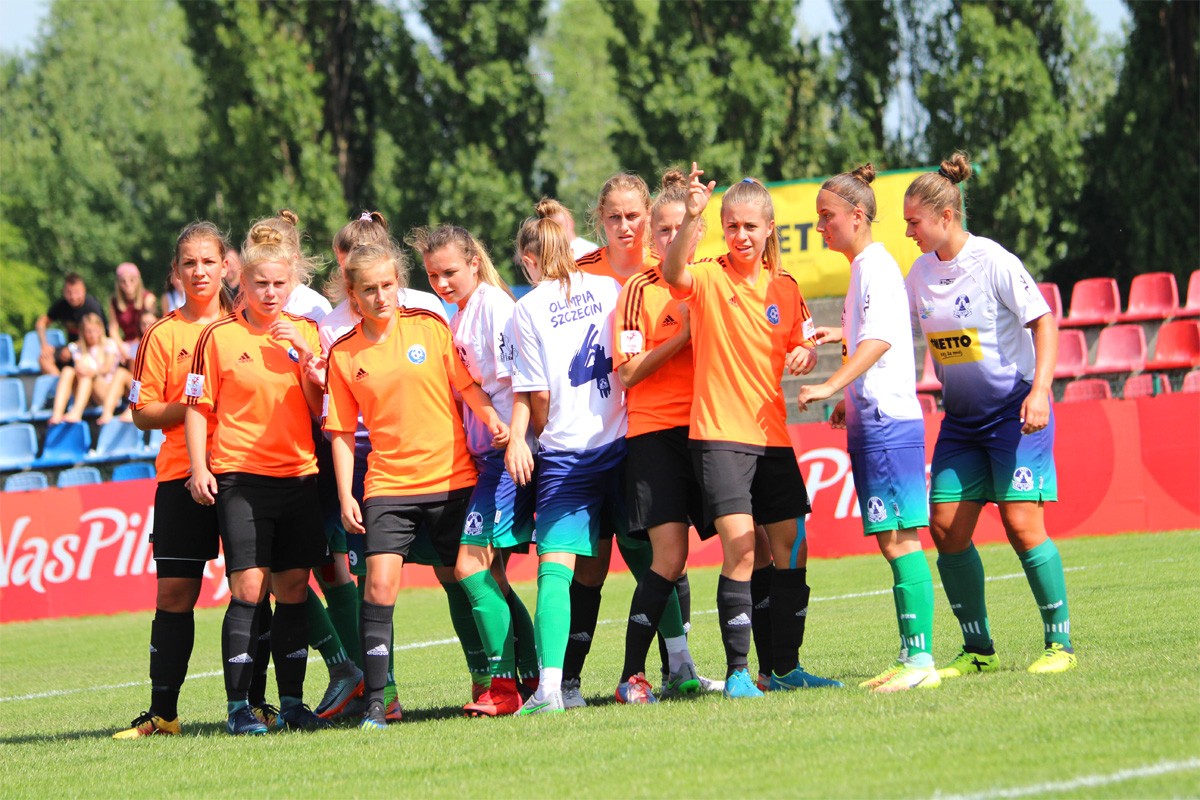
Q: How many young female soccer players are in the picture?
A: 13